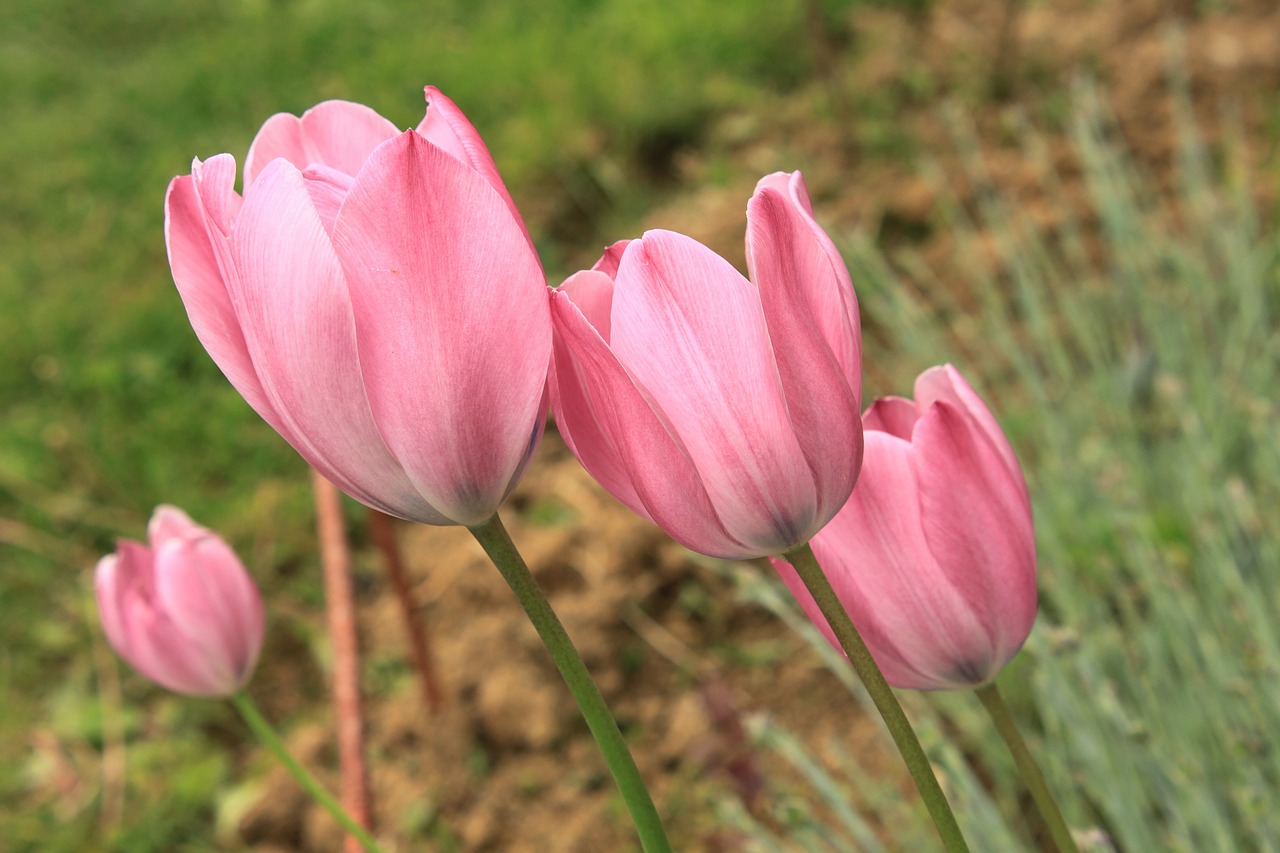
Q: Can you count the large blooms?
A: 3